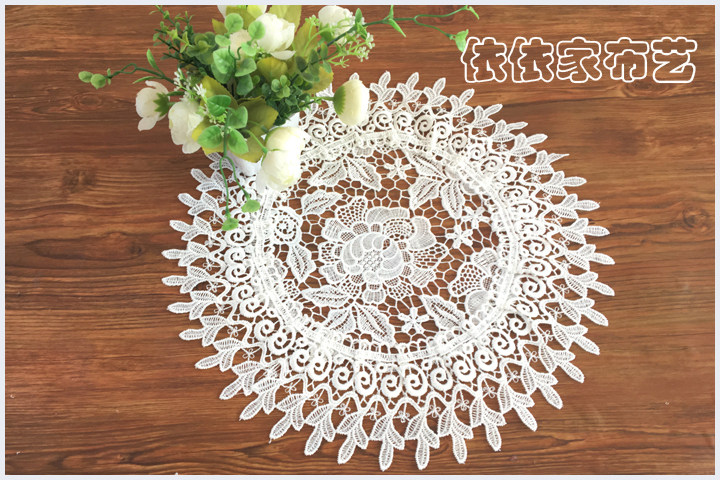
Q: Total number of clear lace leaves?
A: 11